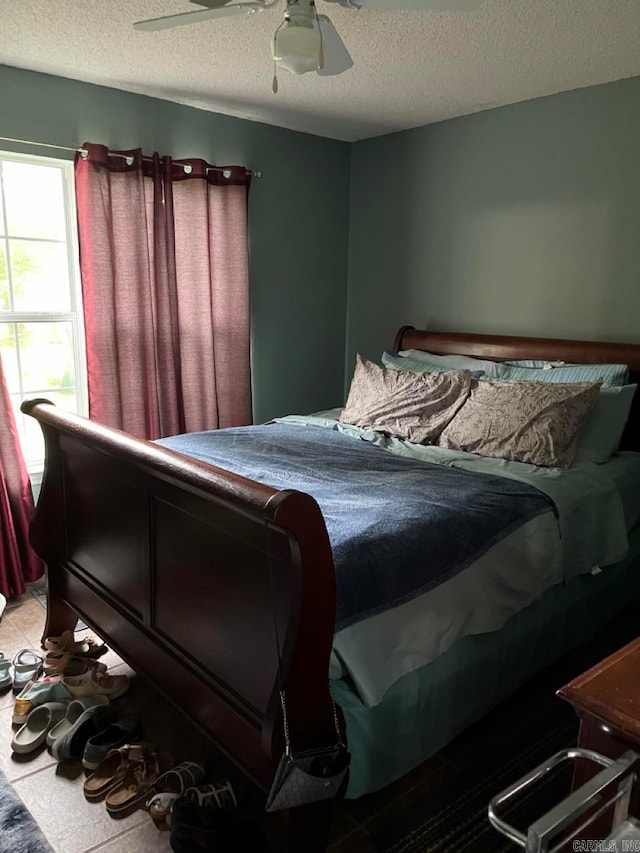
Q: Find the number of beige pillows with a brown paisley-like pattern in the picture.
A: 2